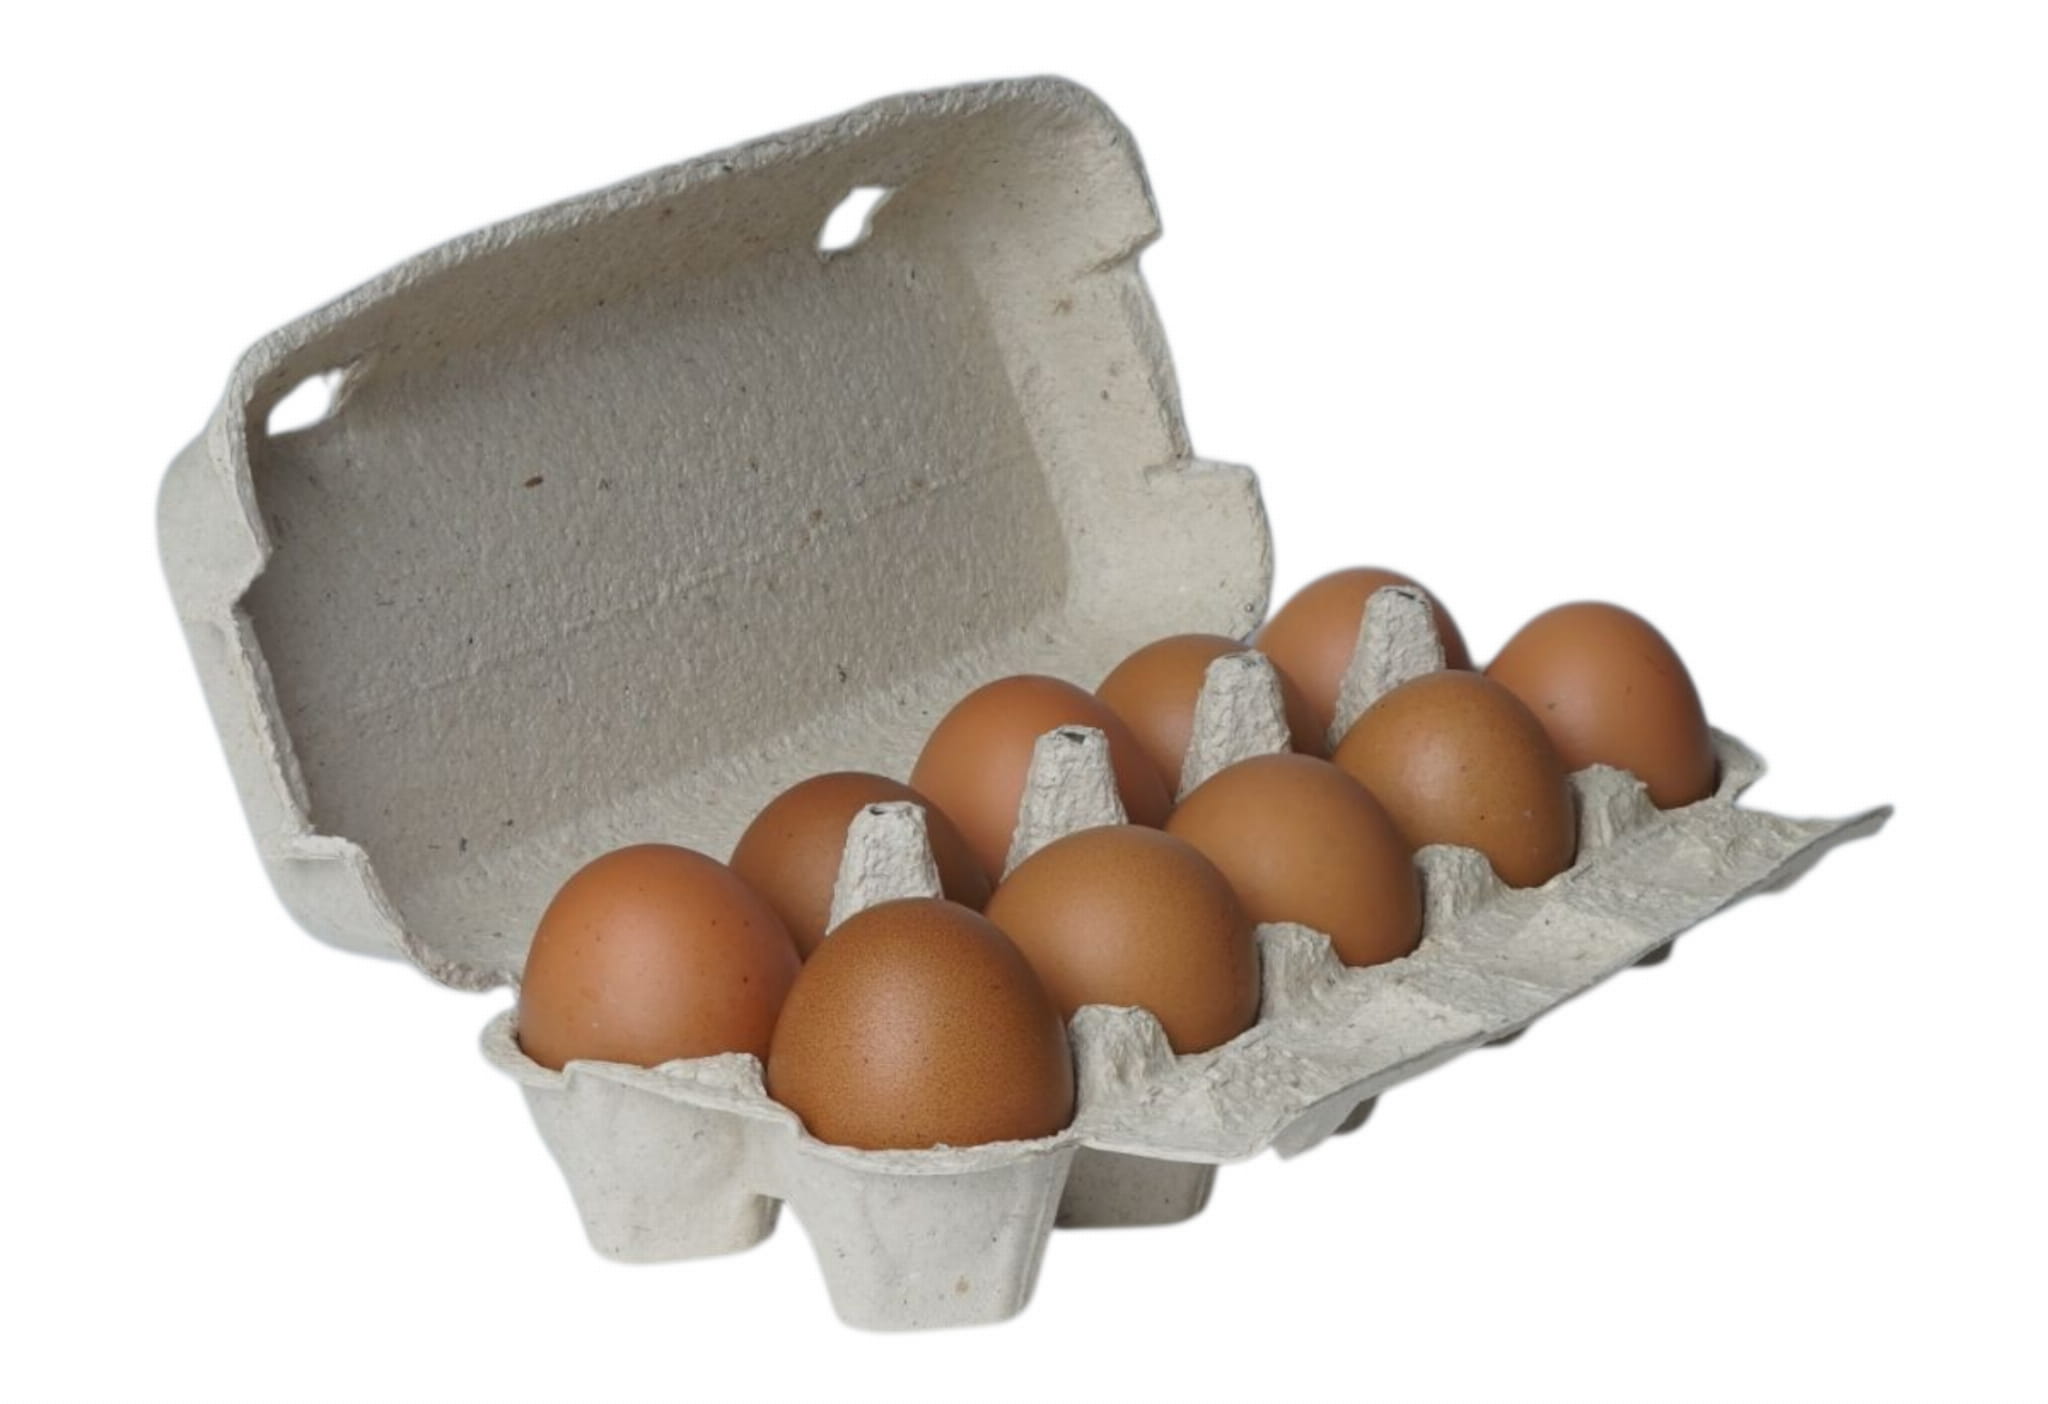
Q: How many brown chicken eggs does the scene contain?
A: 10